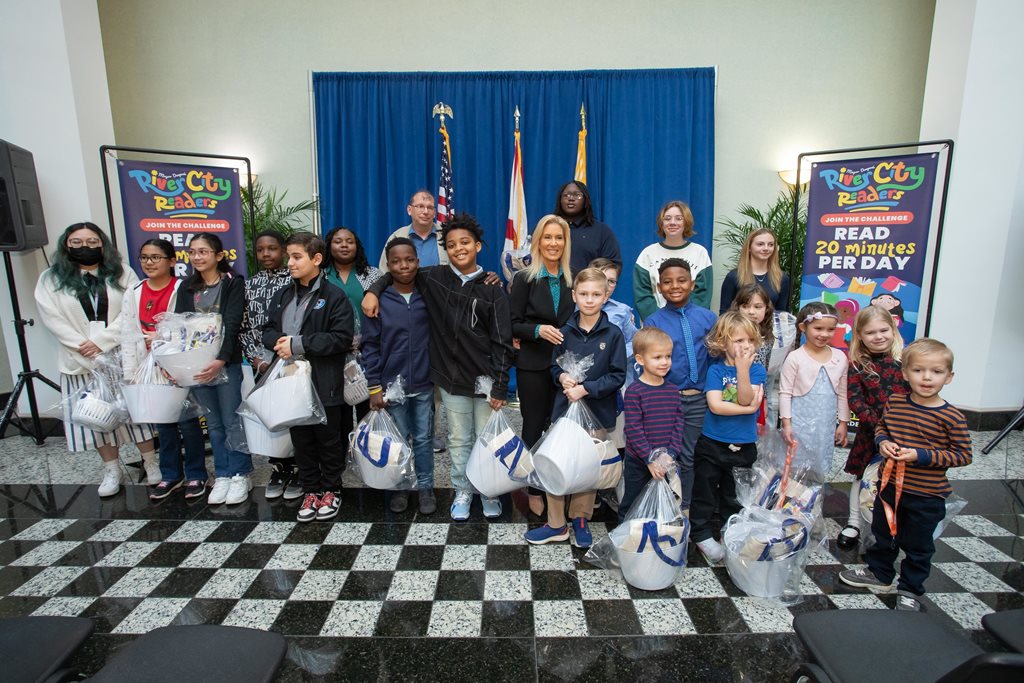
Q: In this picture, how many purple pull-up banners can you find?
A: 2